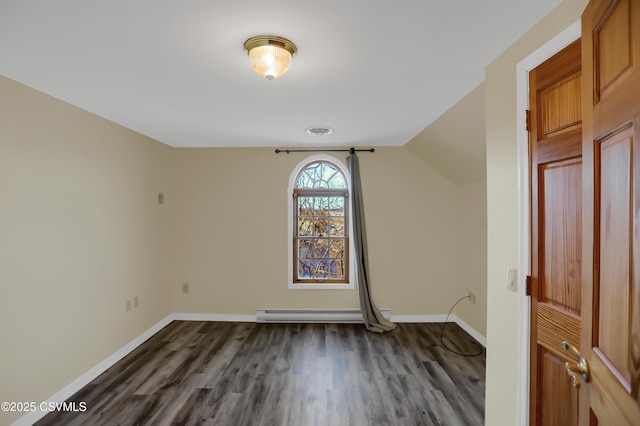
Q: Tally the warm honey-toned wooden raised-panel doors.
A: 2